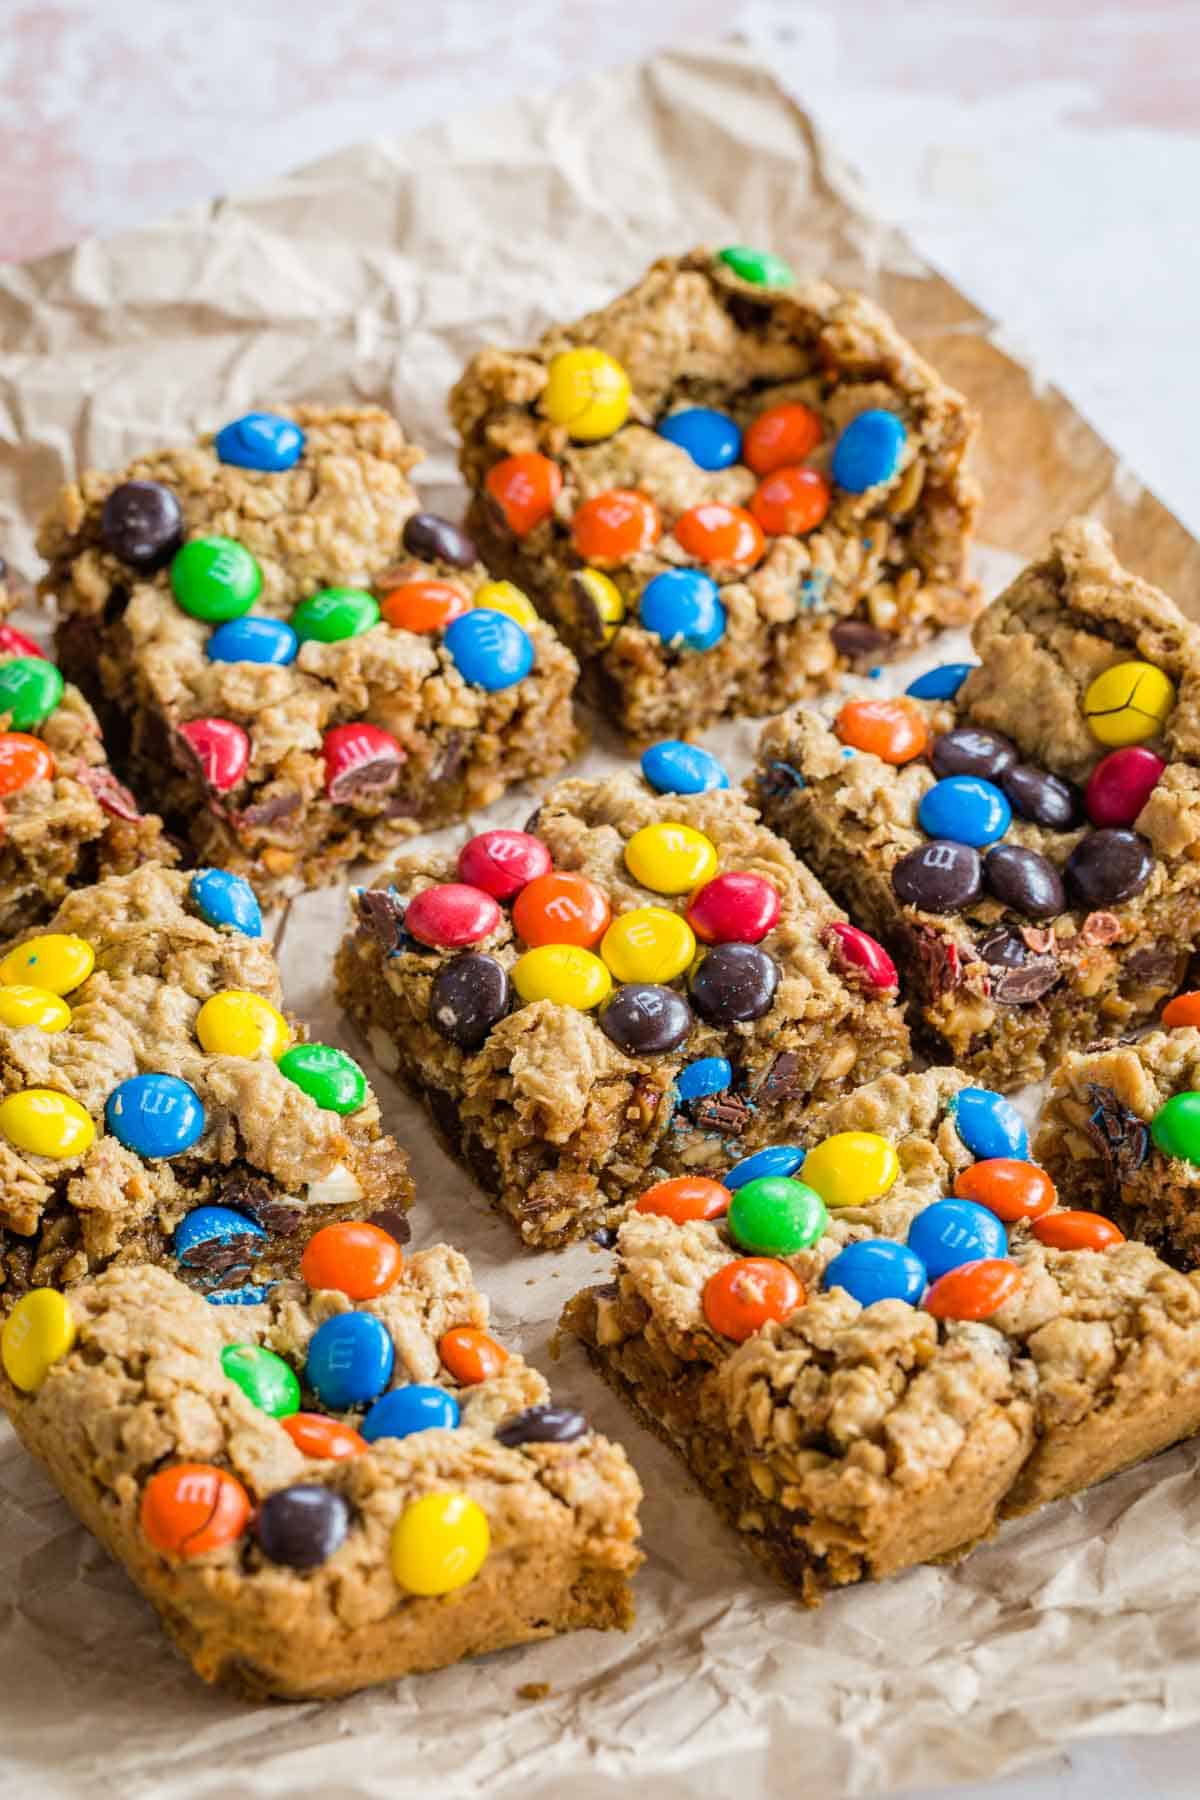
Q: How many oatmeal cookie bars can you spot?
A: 9